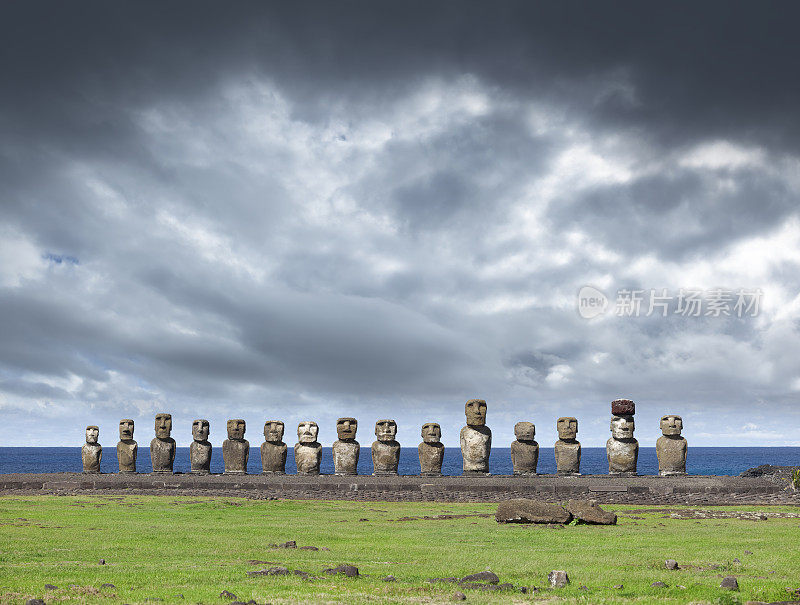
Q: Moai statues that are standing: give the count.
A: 15